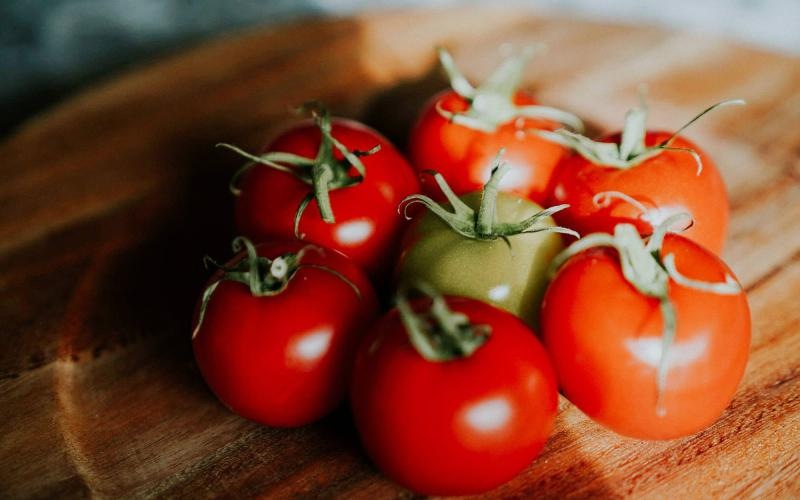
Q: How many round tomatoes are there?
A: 7